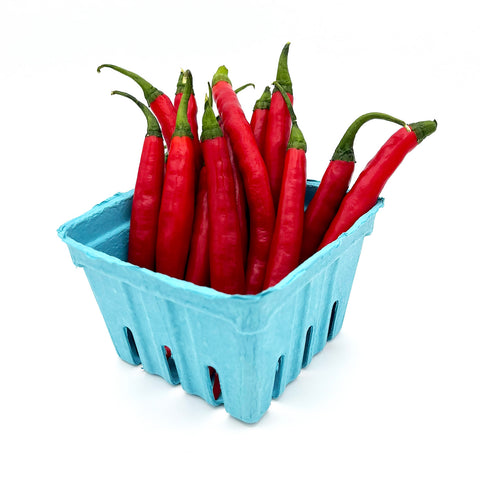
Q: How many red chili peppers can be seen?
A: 13